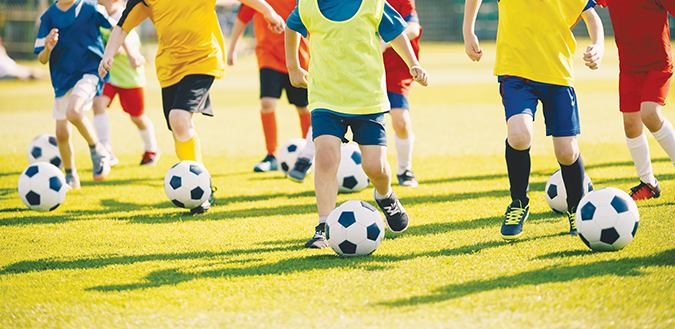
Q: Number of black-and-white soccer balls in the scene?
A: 8